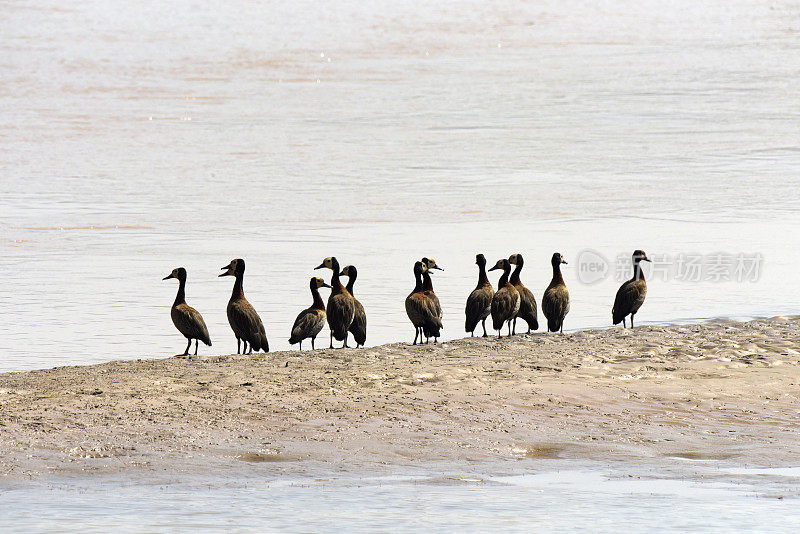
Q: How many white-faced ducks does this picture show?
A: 12